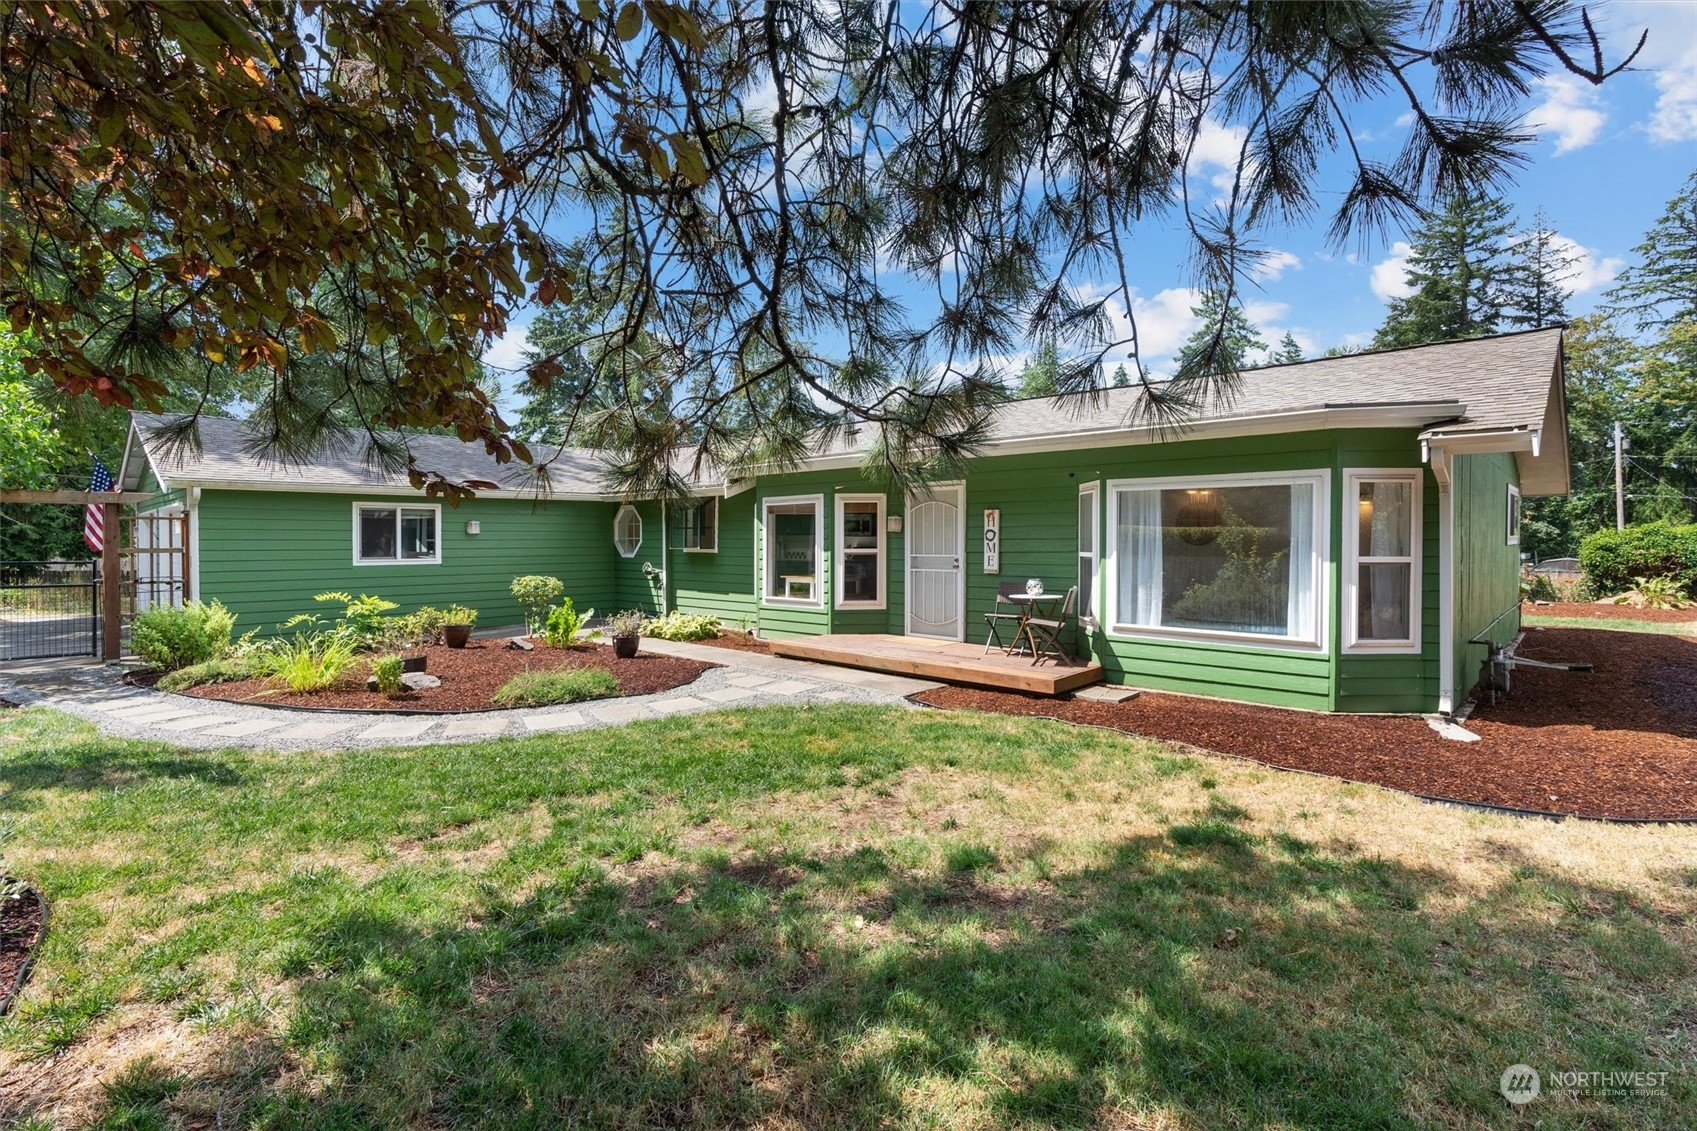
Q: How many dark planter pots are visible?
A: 3